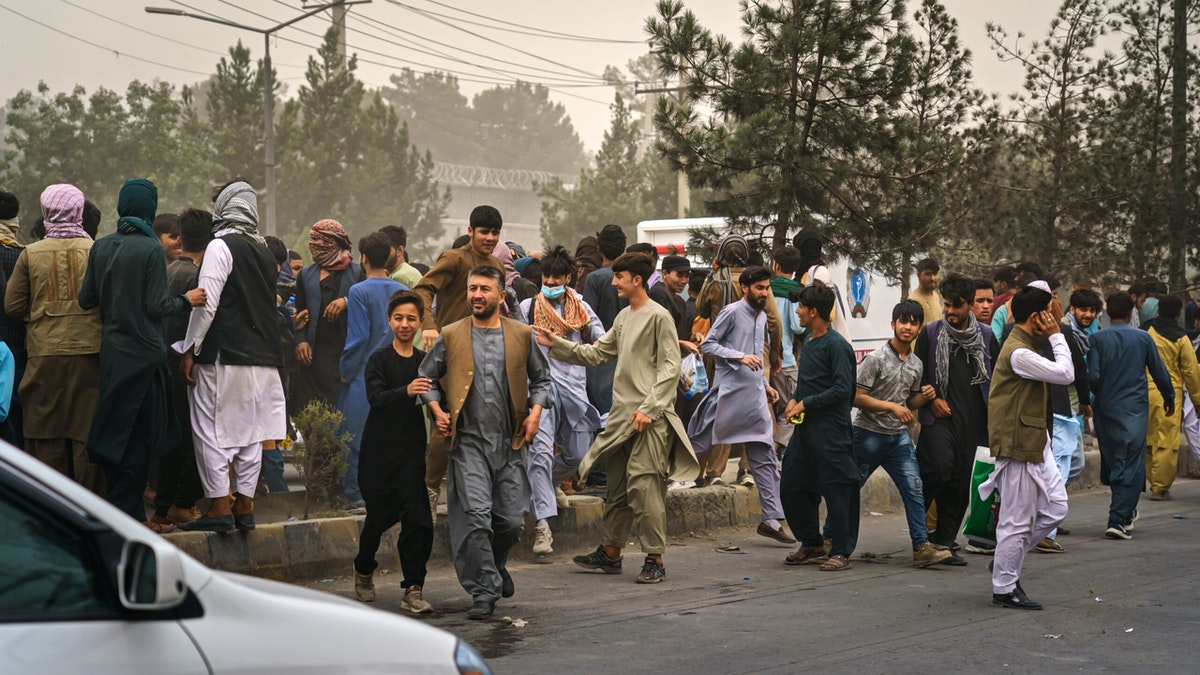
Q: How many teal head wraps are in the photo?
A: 1